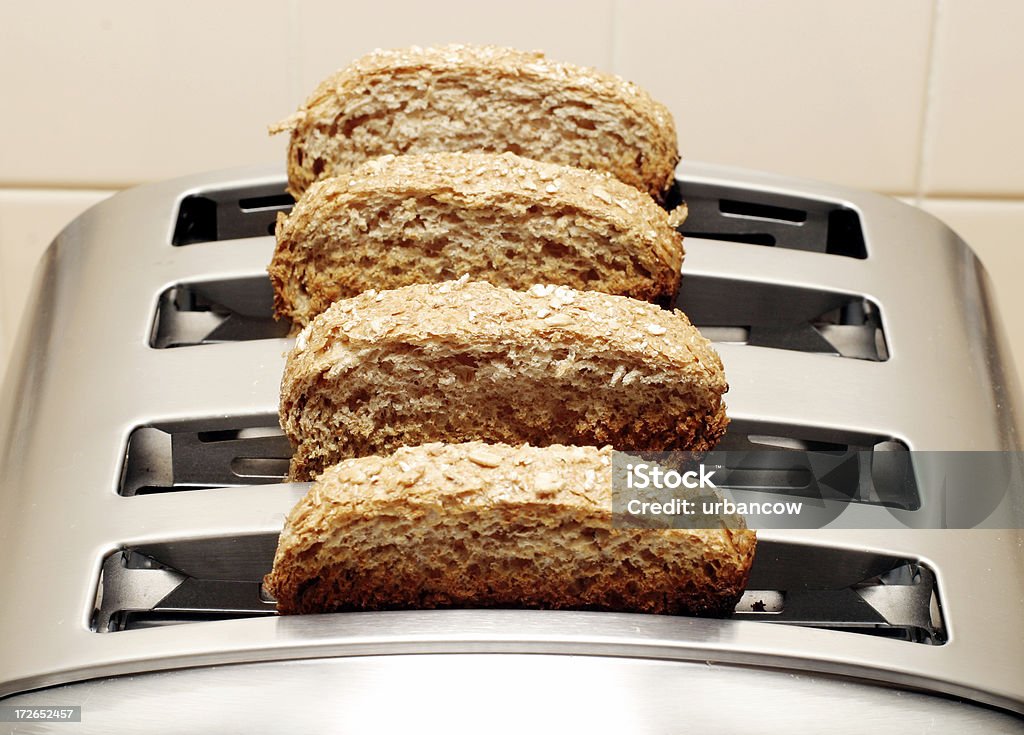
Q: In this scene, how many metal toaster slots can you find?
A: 4